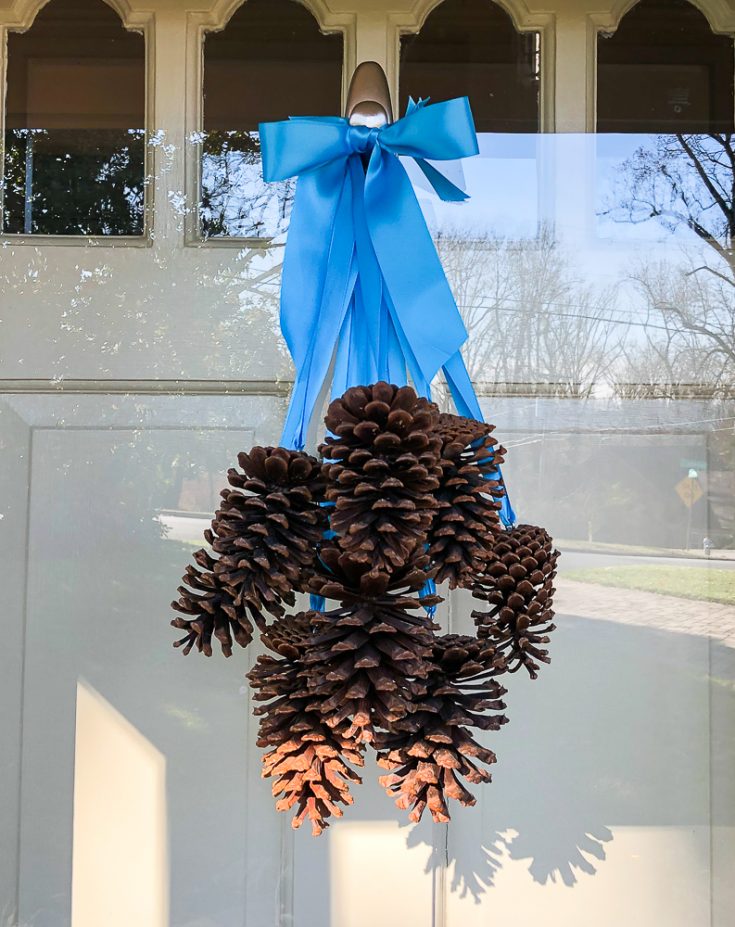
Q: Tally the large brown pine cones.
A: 7